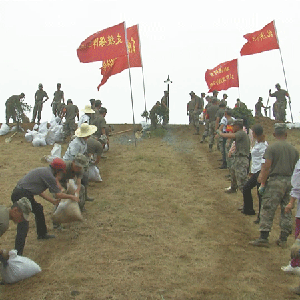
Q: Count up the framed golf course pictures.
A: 0